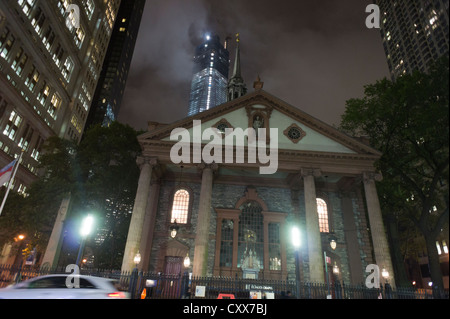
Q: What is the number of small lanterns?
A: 6